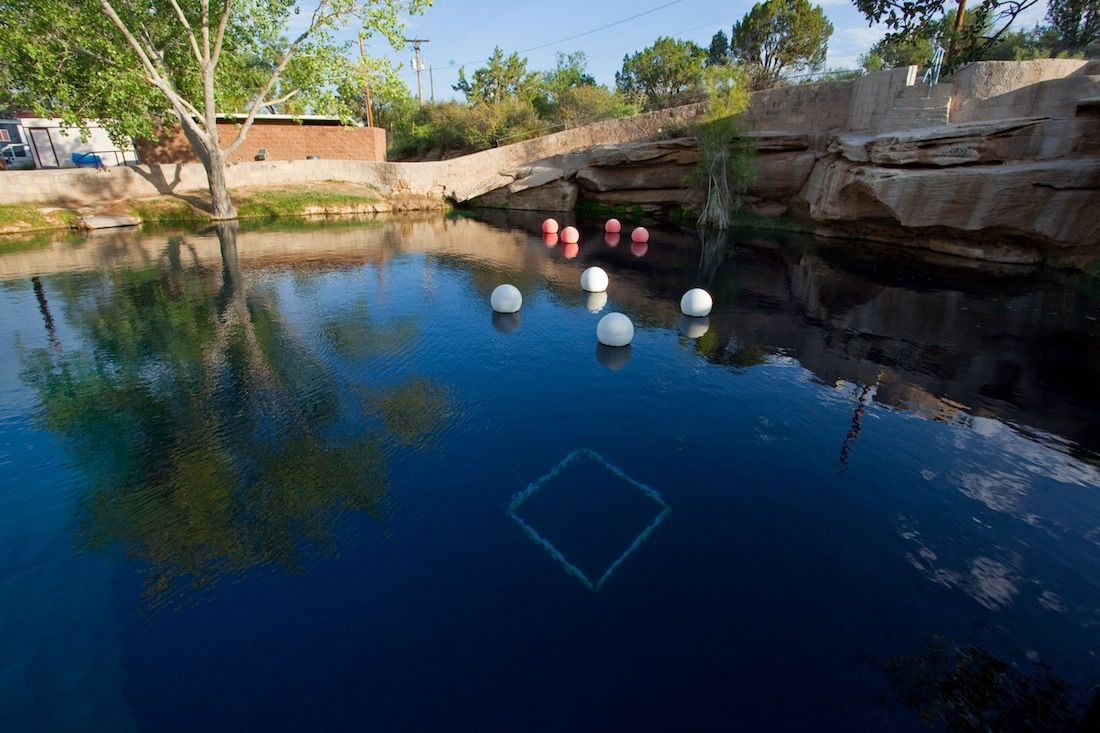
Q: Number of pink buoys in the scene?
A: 4